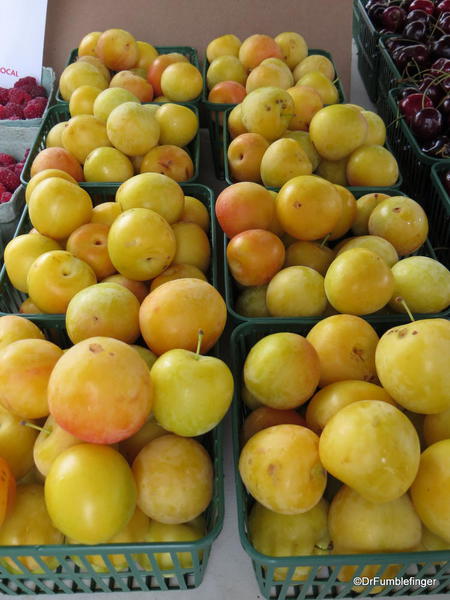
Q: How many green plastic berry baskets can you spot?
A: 12